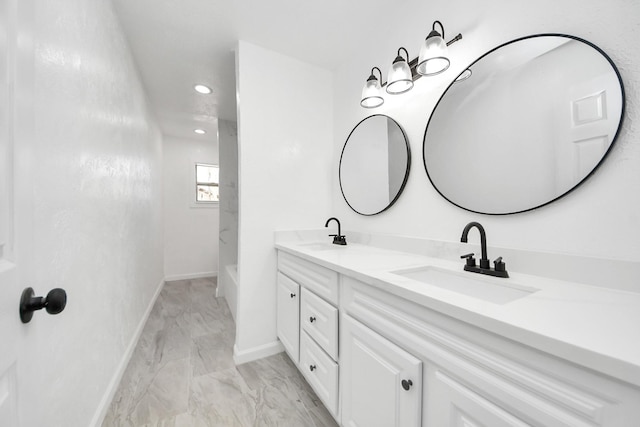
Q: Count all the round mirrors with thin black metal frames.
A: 2